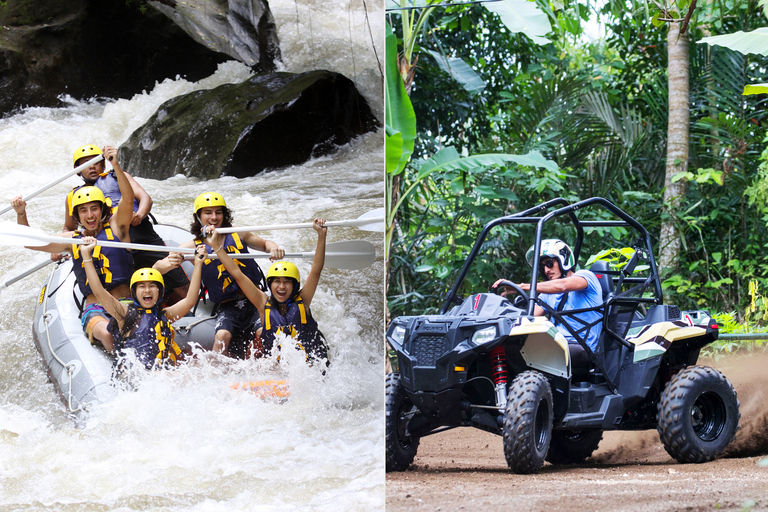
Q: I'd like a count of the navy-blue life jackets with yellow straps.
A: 5